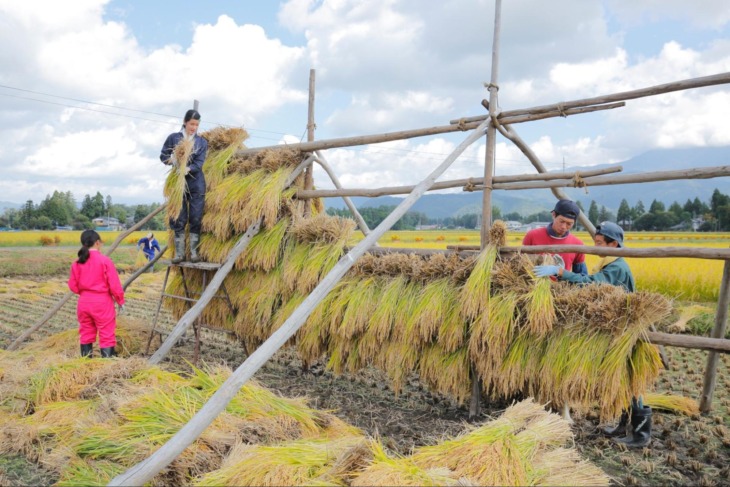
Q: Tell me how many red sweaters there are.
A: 1